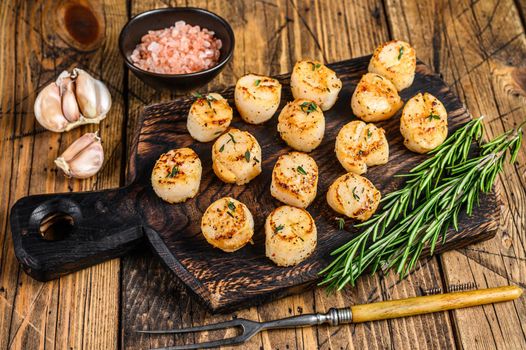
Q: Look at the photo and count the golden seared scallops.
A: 14